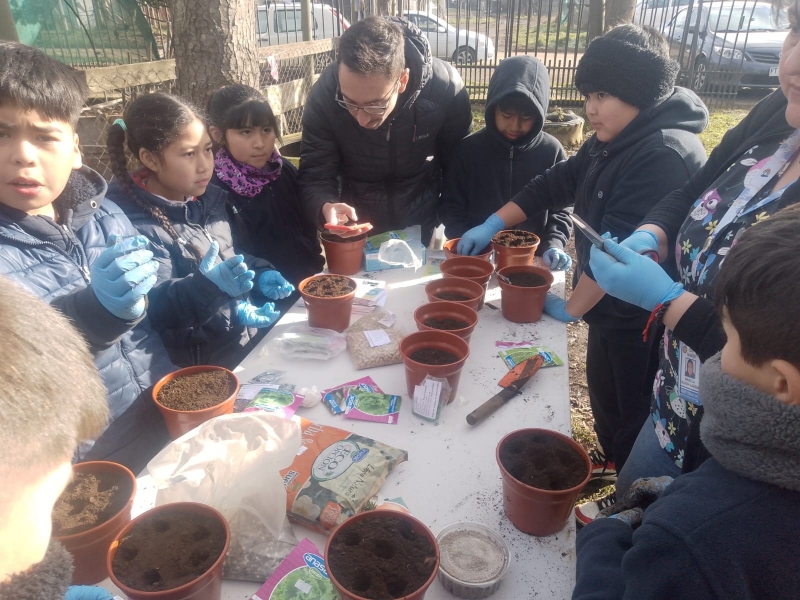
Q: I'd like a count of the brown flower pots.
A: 14